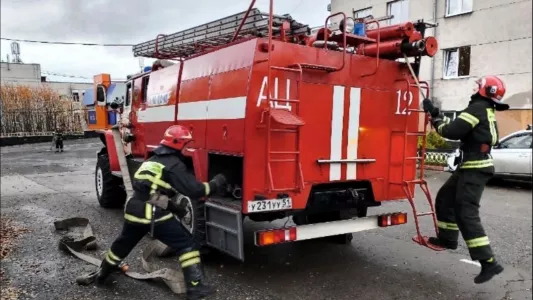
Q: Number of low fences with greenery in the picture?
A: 1